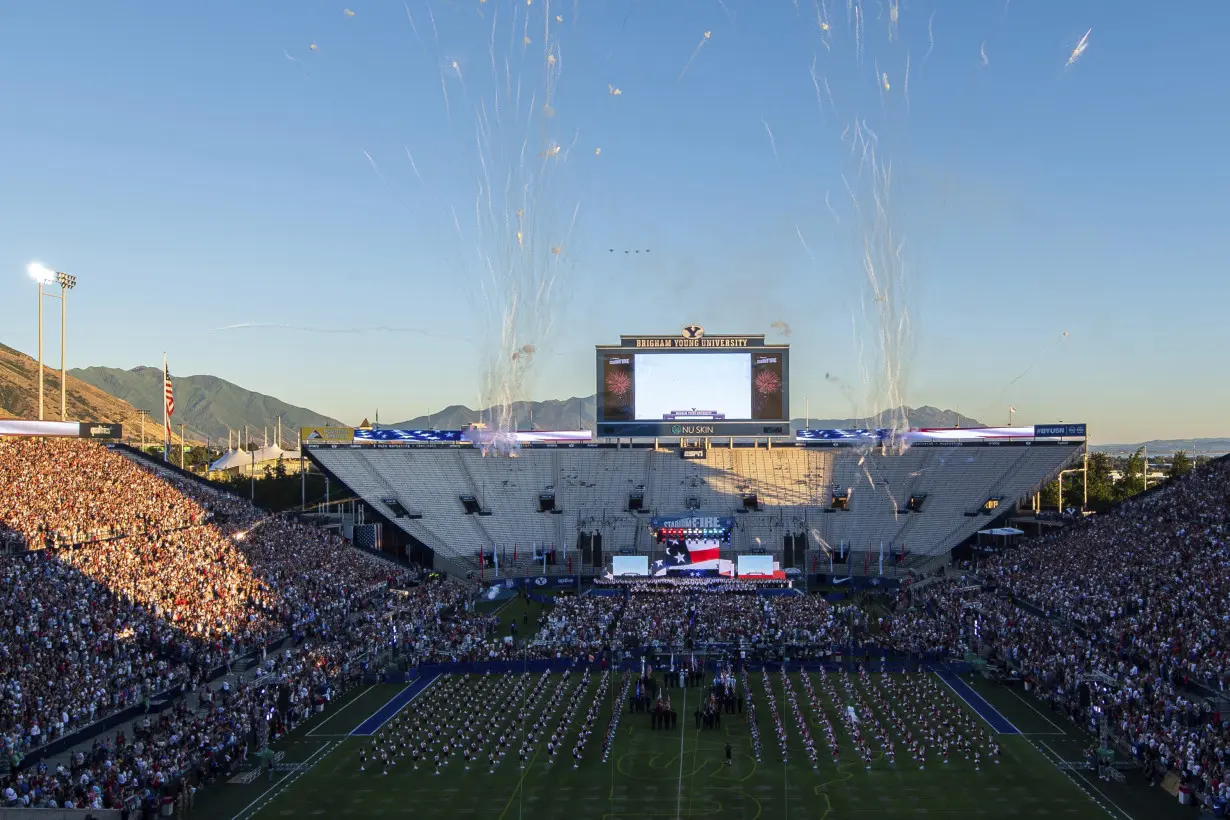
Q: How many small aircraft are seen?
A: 4